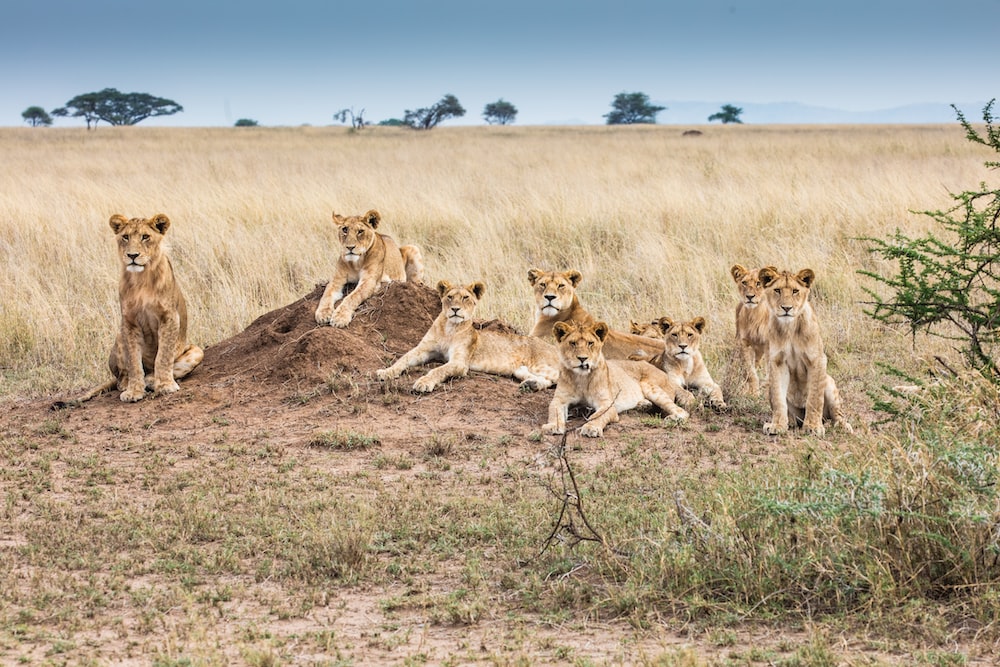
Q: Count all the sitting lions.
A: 2